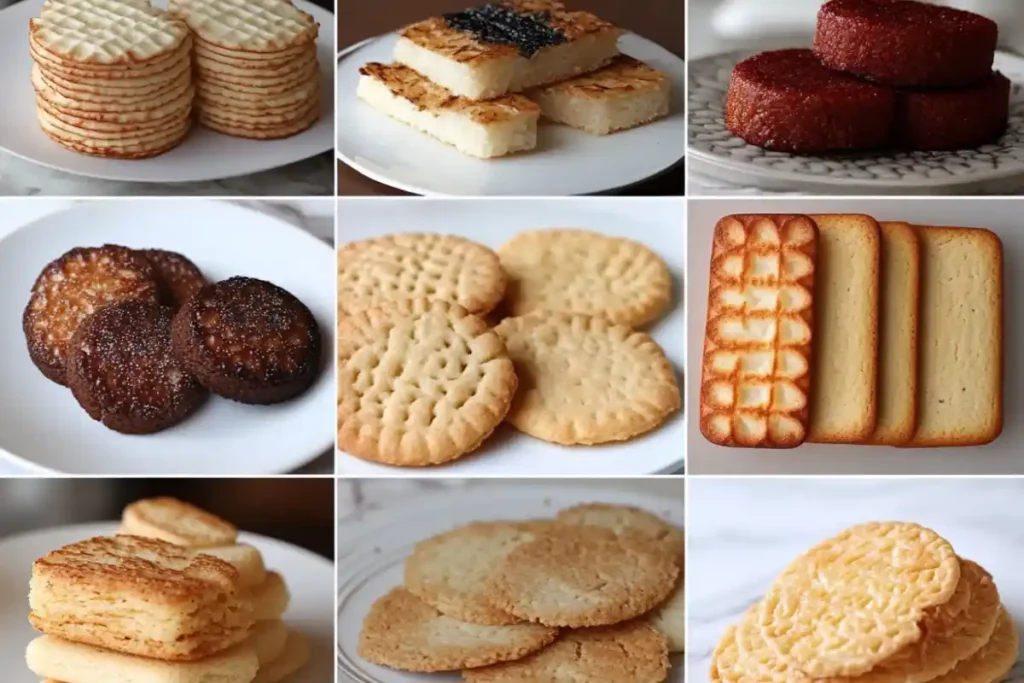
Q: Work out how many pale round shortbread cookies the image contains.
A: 4